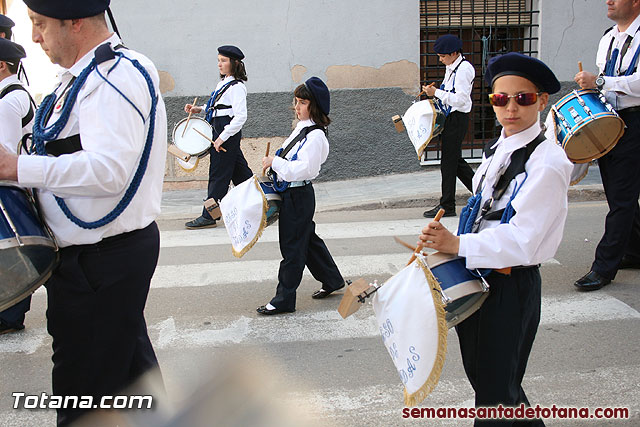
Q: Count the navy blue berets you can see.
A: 7